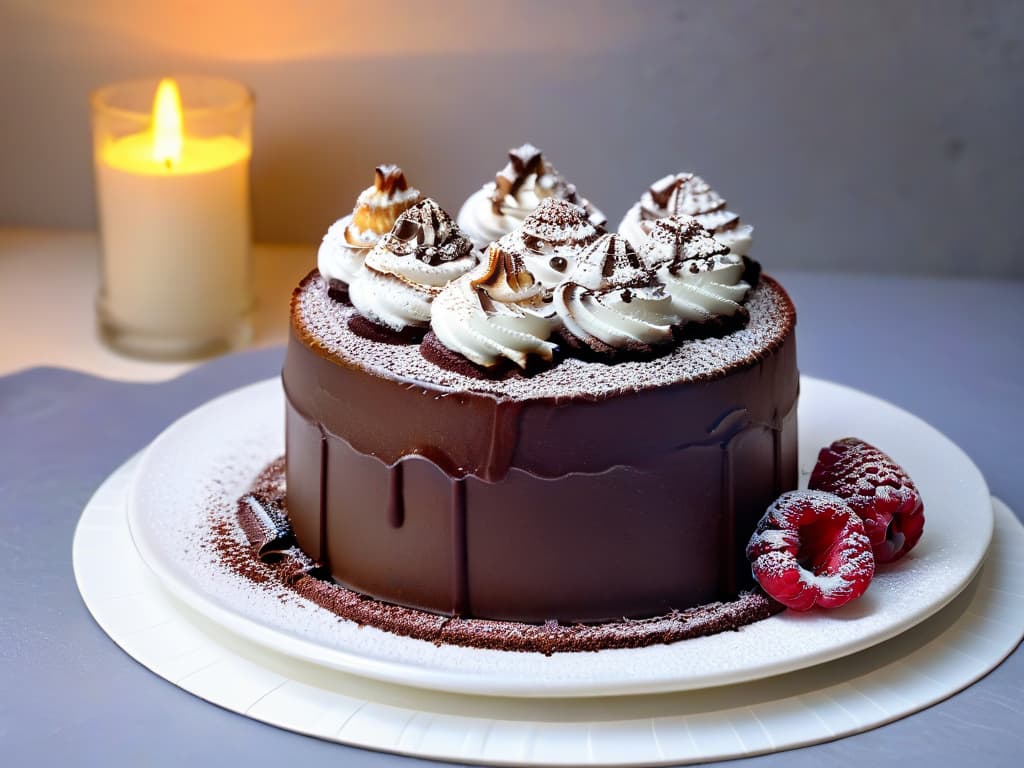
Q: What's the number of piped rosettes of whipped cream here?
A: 8